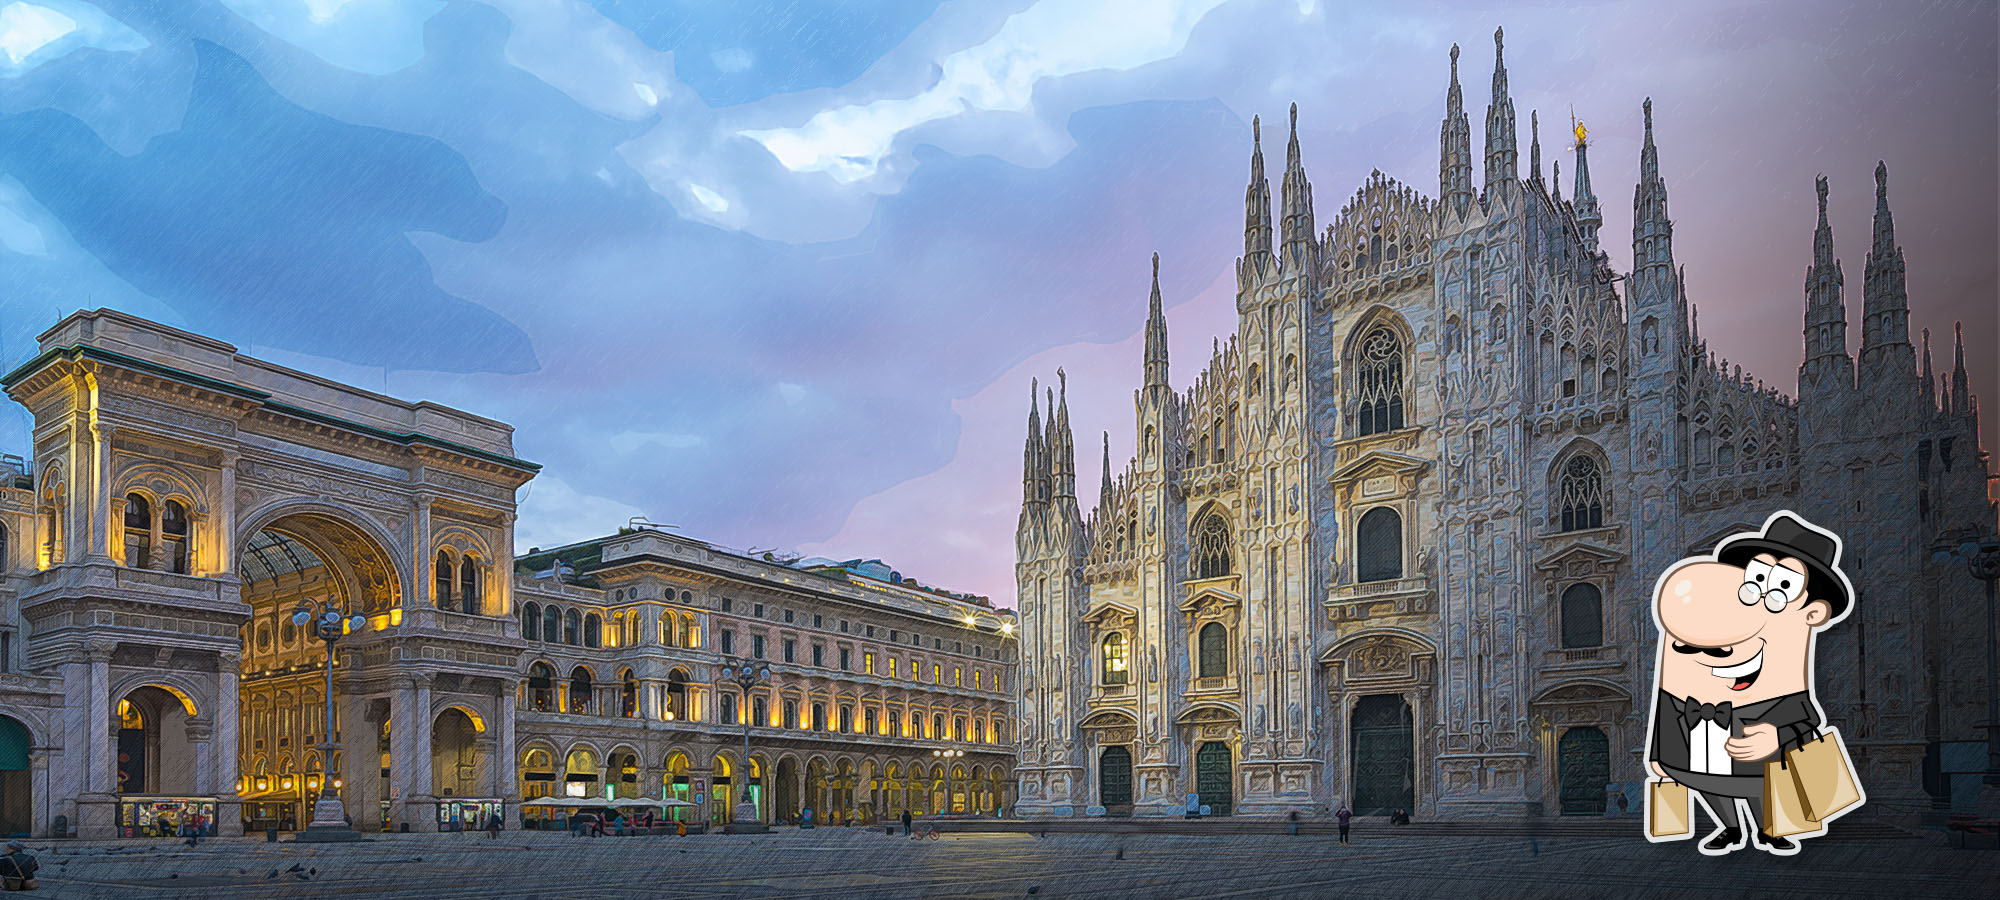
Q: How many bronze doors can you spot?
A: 4